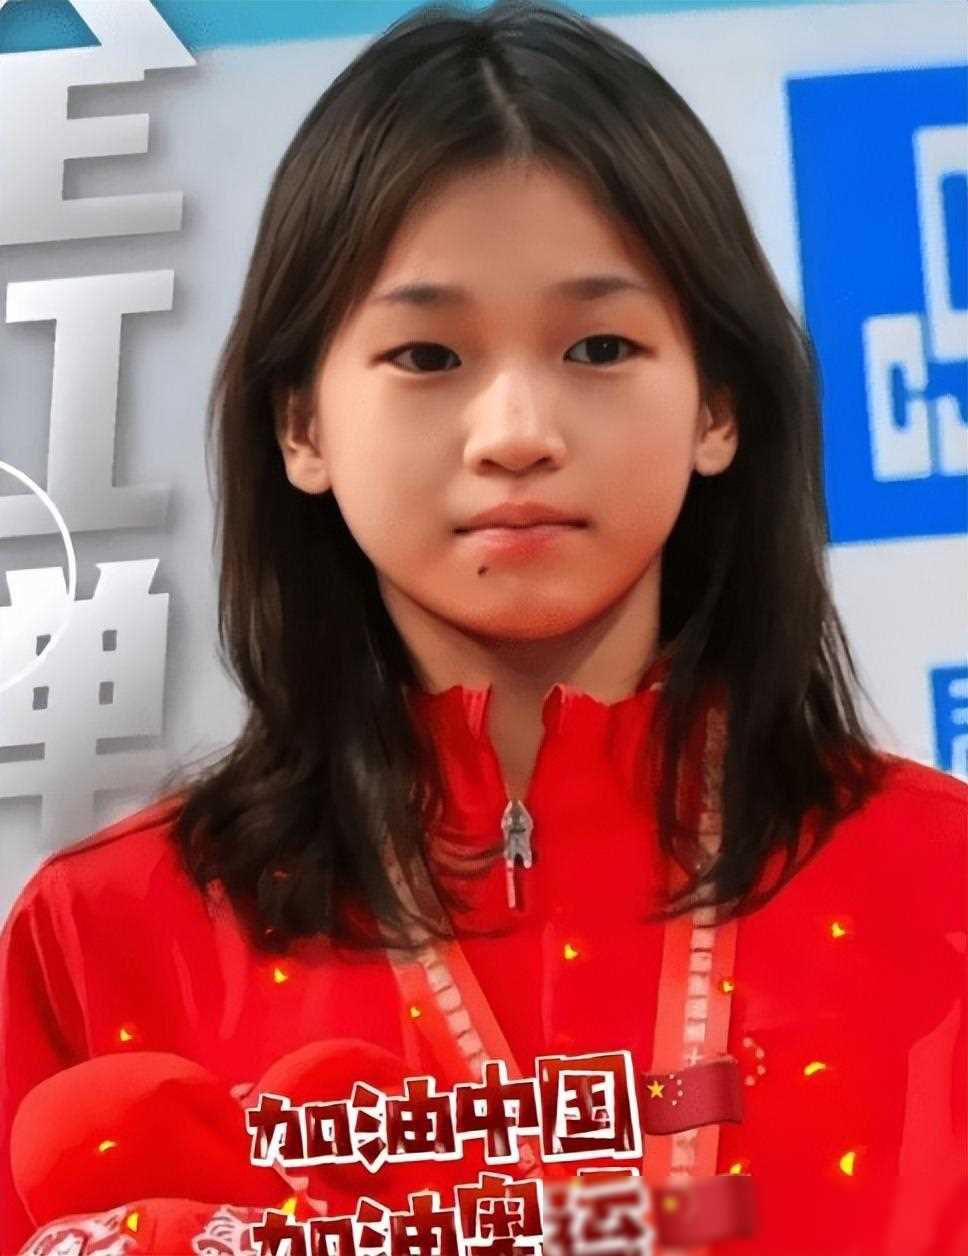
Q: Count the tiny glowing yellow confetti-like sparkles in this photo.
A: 12